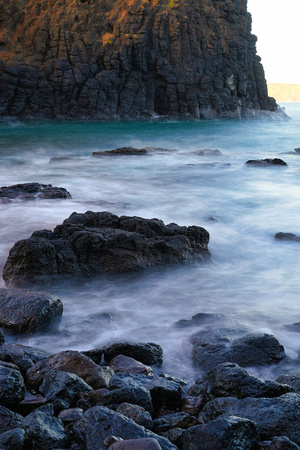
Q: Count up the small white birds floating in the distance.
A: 0